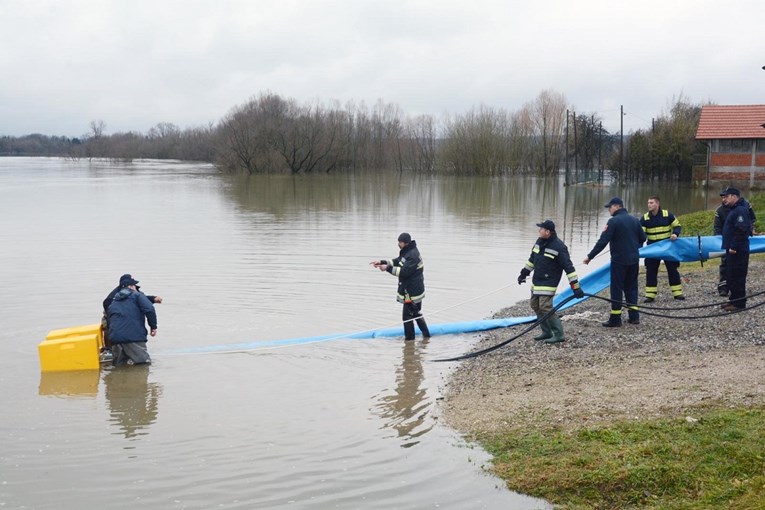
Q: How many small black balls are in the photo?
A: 0